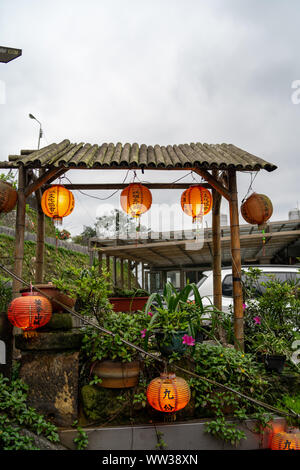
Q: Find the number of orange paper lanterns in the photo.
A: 8